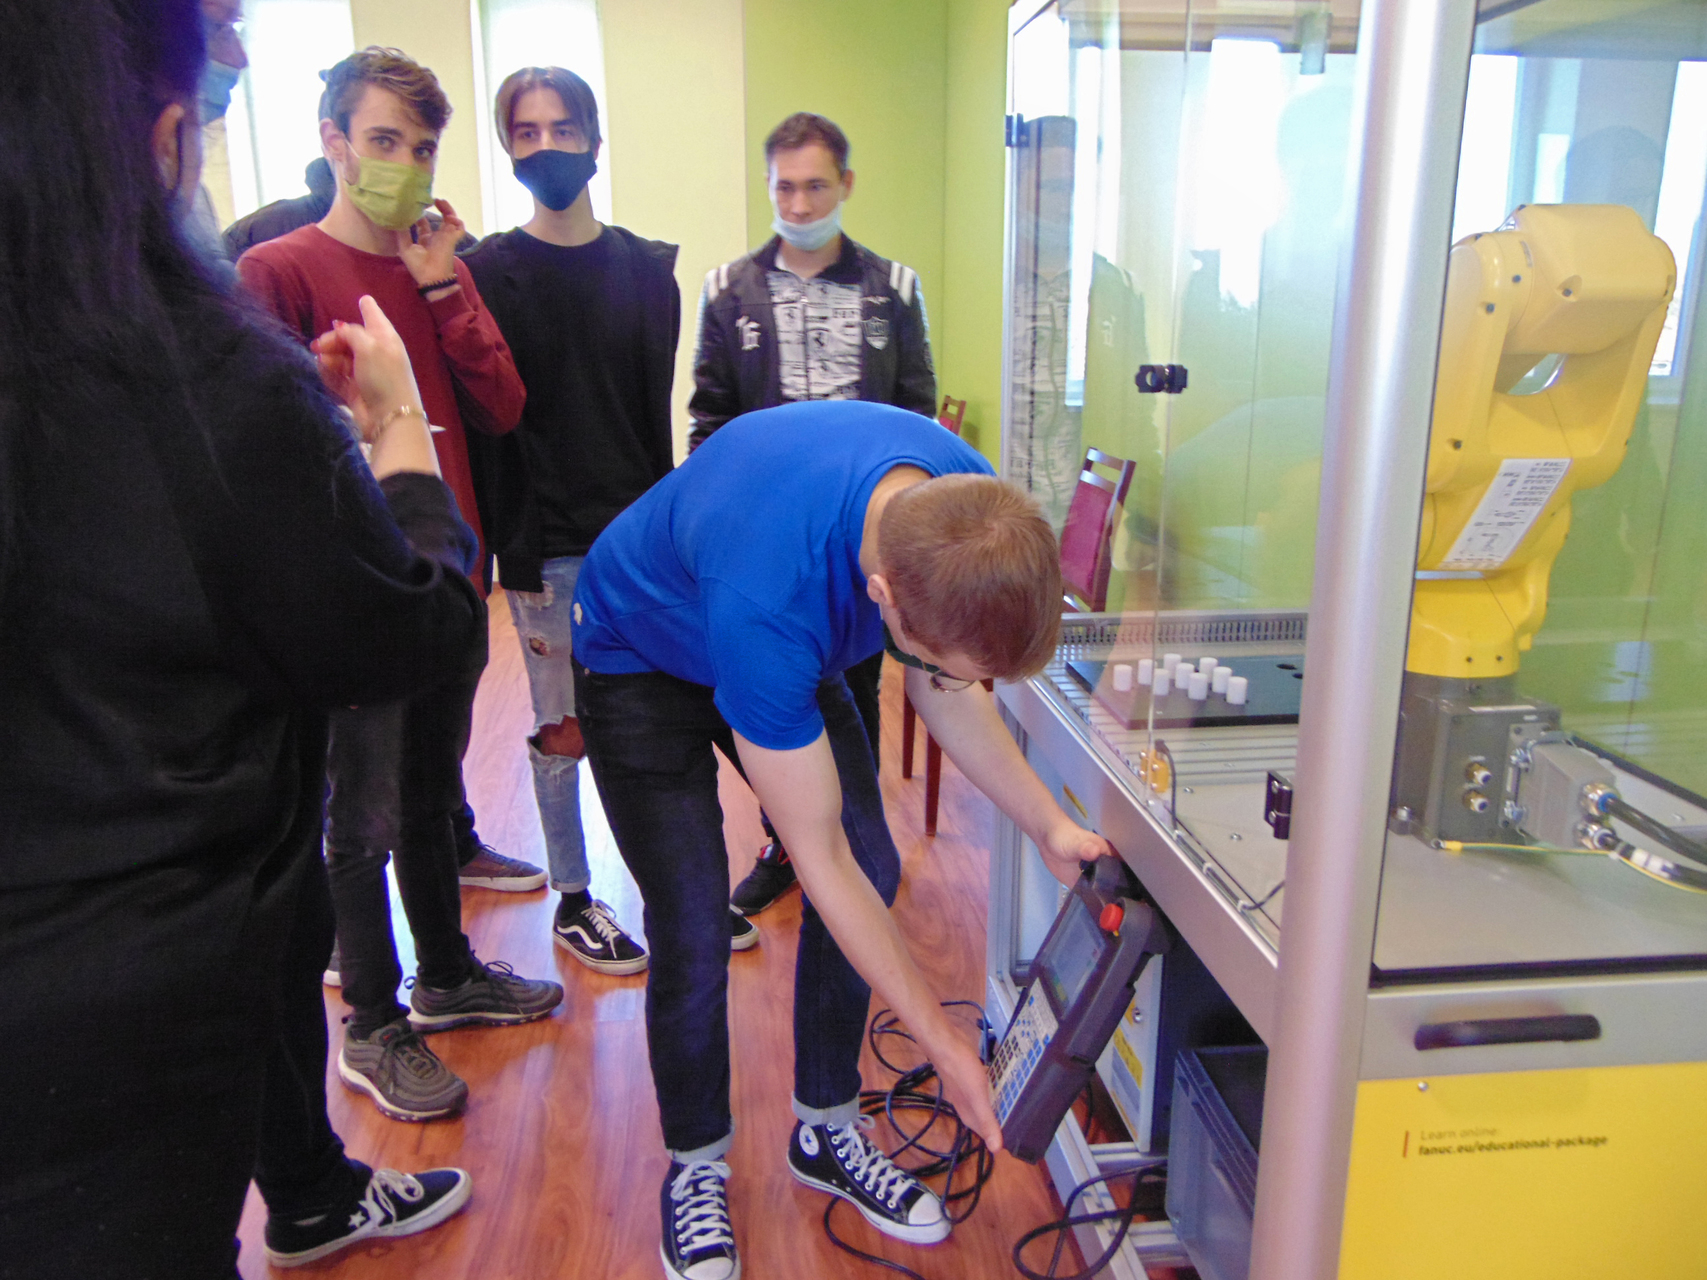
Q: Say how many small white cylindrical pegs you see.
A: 9